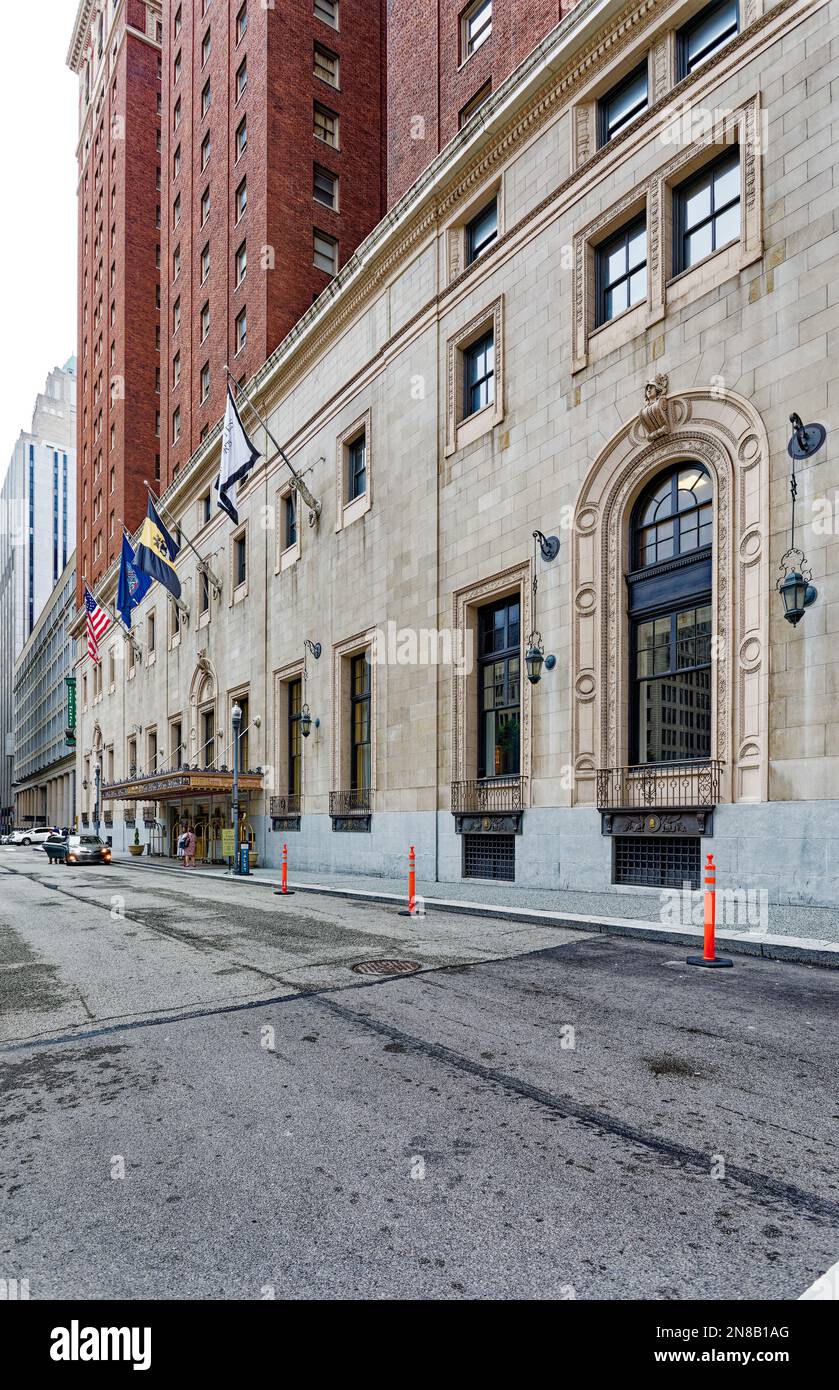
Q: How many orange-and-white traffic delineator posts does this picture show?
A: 3